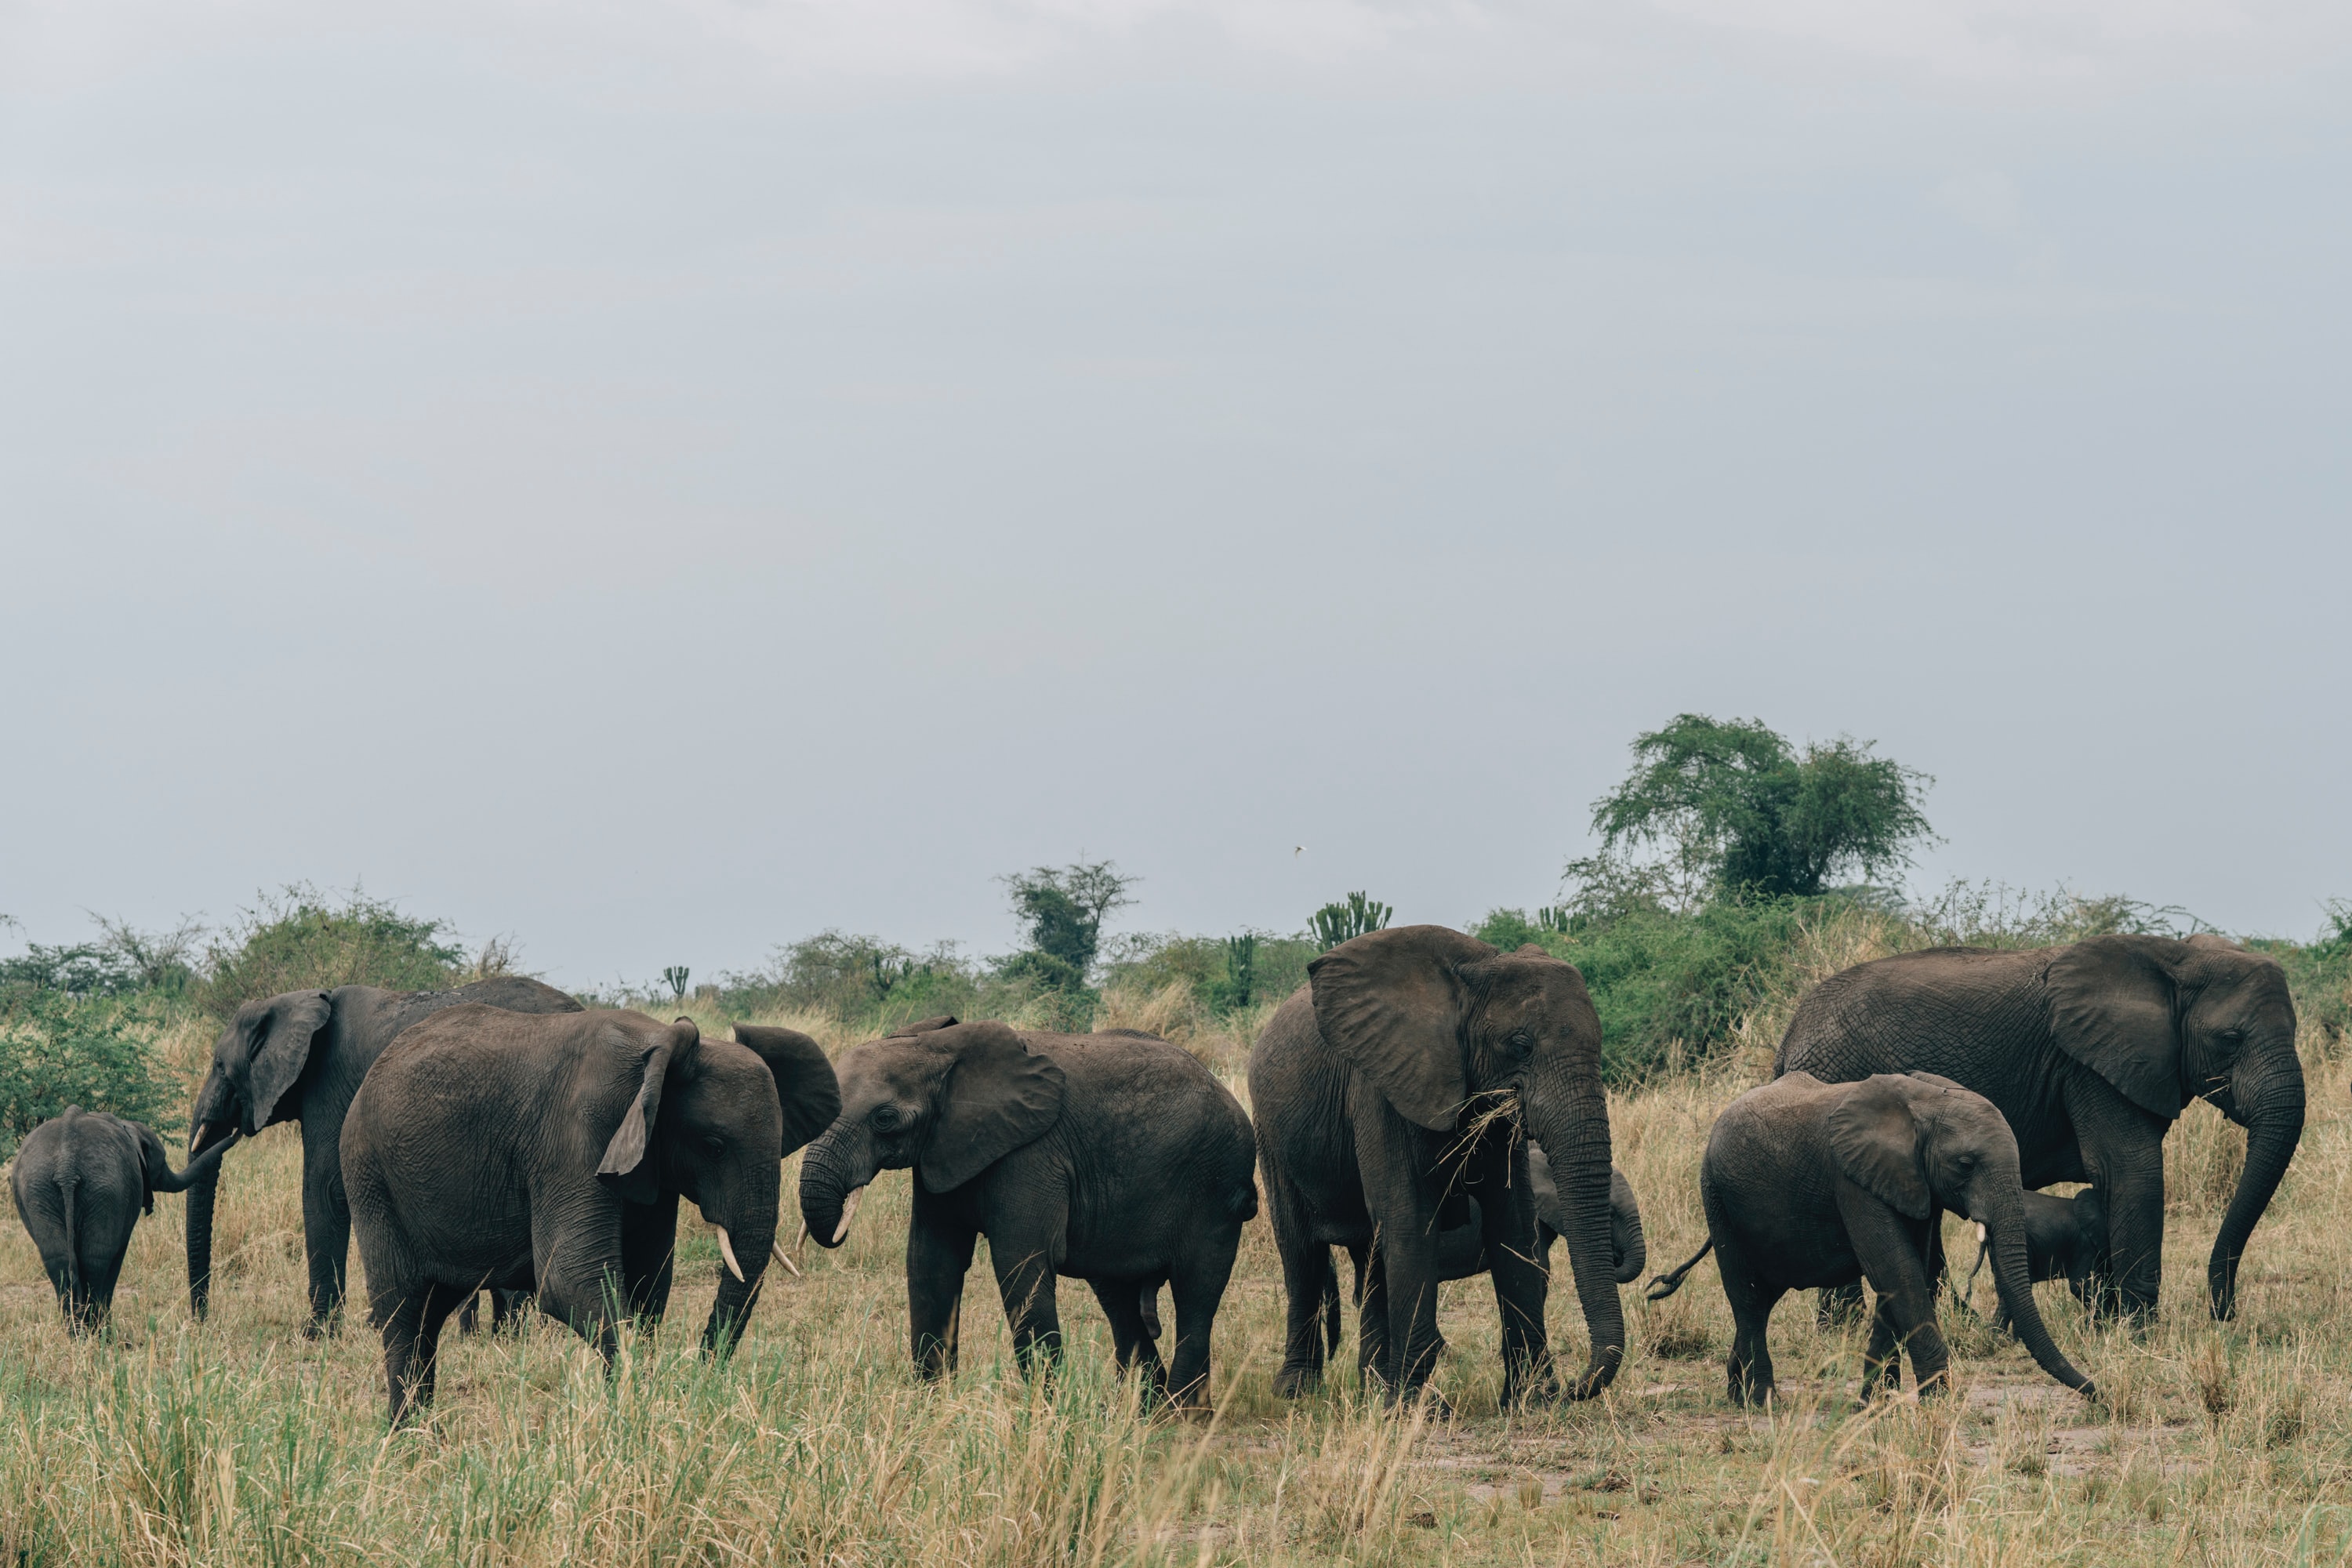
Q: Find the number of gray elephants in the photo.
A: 9